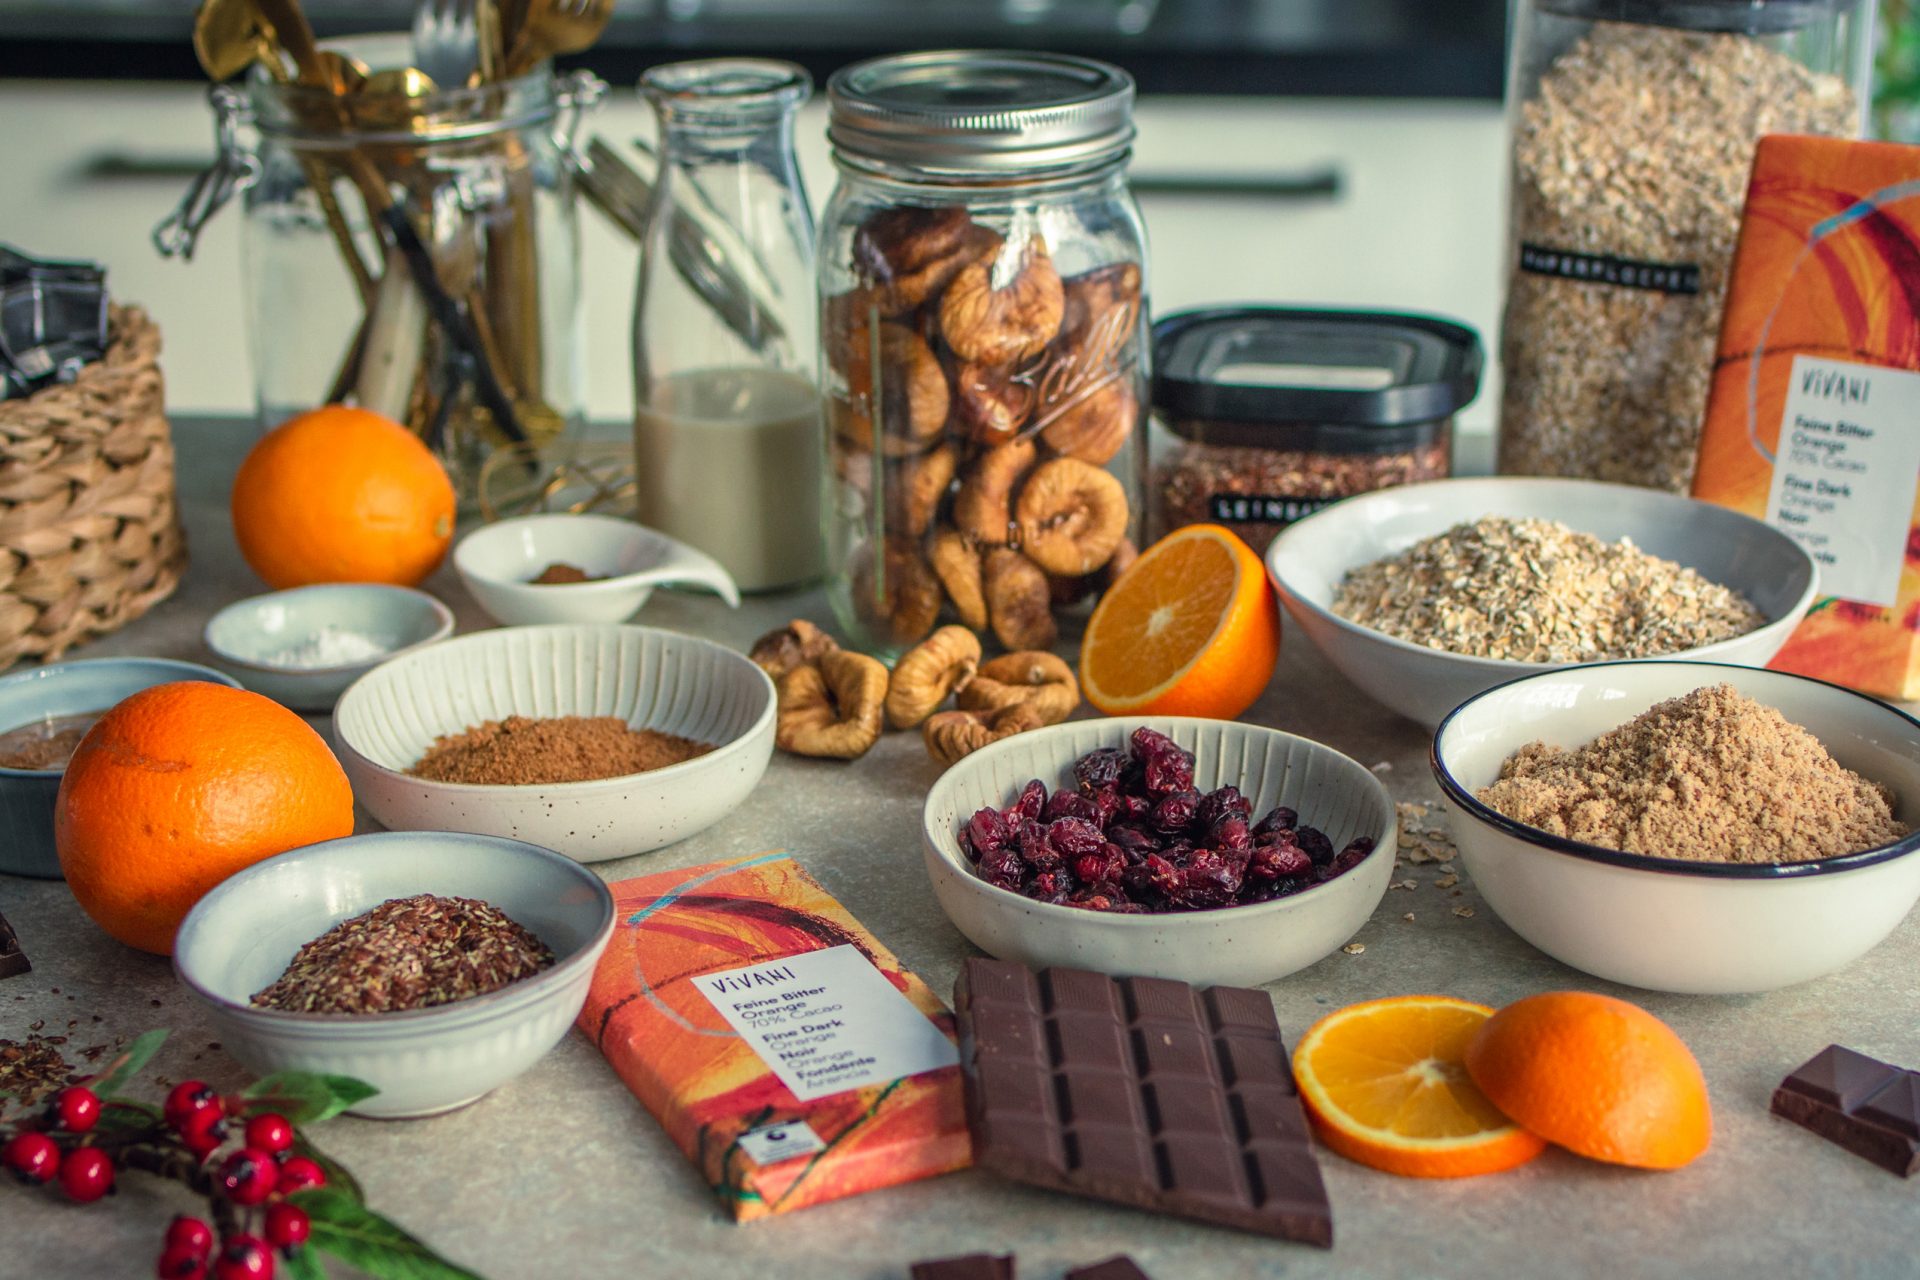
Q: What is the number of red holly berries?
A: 12